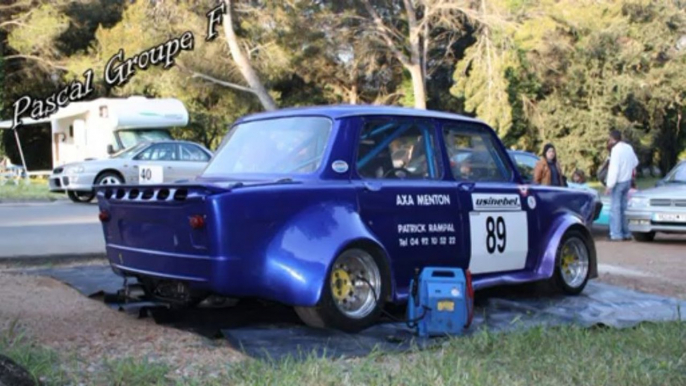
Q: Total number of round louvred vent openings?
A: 6